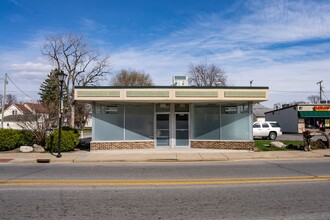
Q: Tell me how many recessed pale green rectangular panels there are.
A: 4